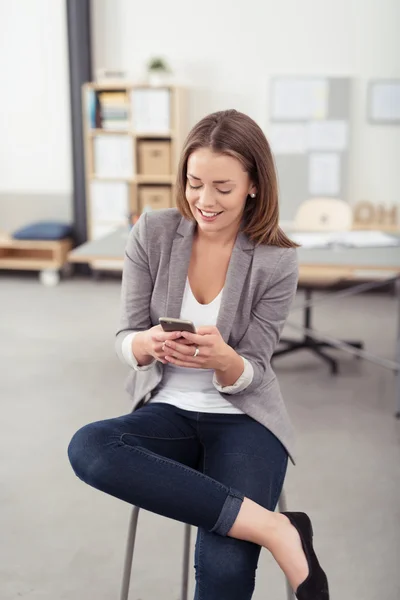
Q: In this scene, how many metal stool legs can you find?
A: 3